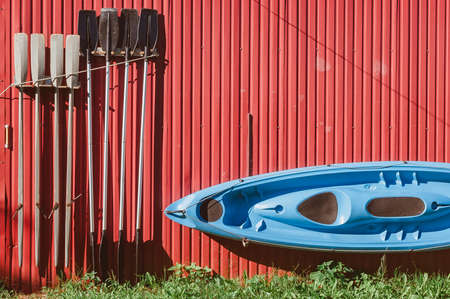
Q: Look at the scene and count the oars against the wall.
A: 8